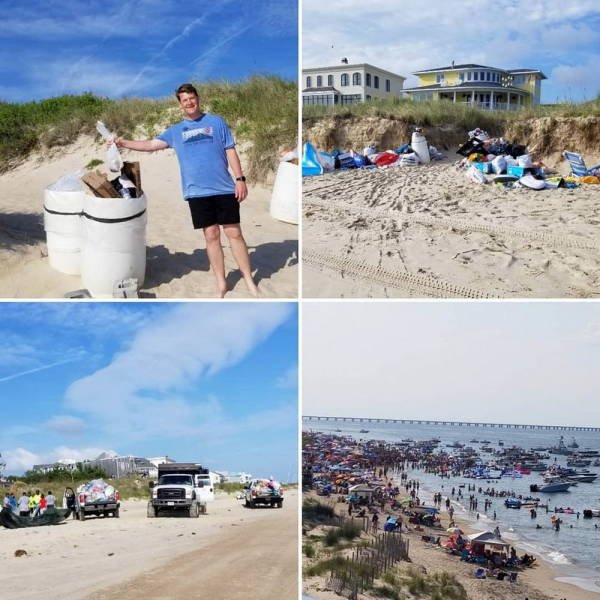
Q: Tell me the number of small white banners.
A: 0